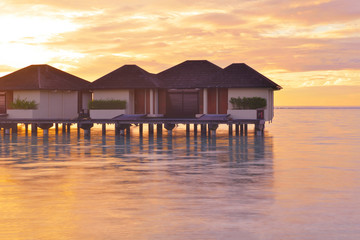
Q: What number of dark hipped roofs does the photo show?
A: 4